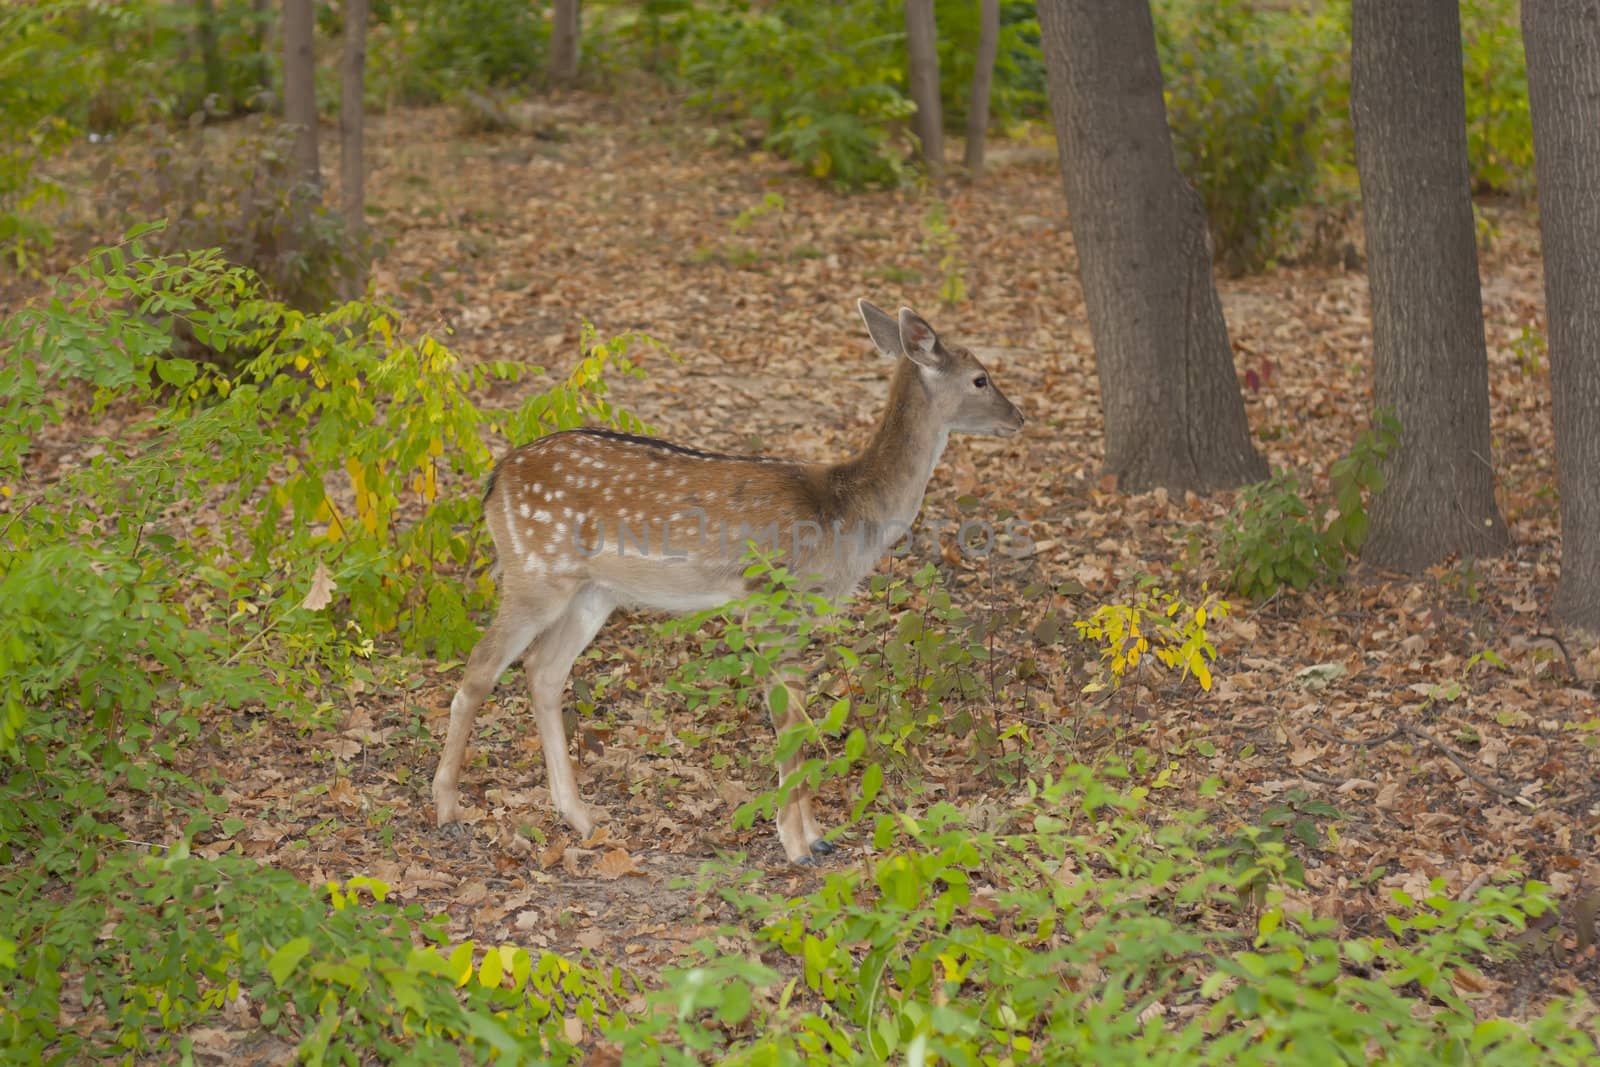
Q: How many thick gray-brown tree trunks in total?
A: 3